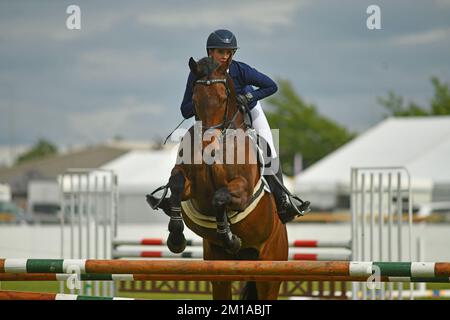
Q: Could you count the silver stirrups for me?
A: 2